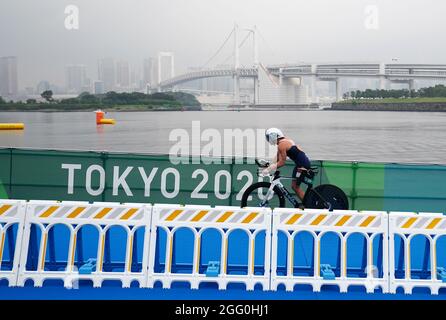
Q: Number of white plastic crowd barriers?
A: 5